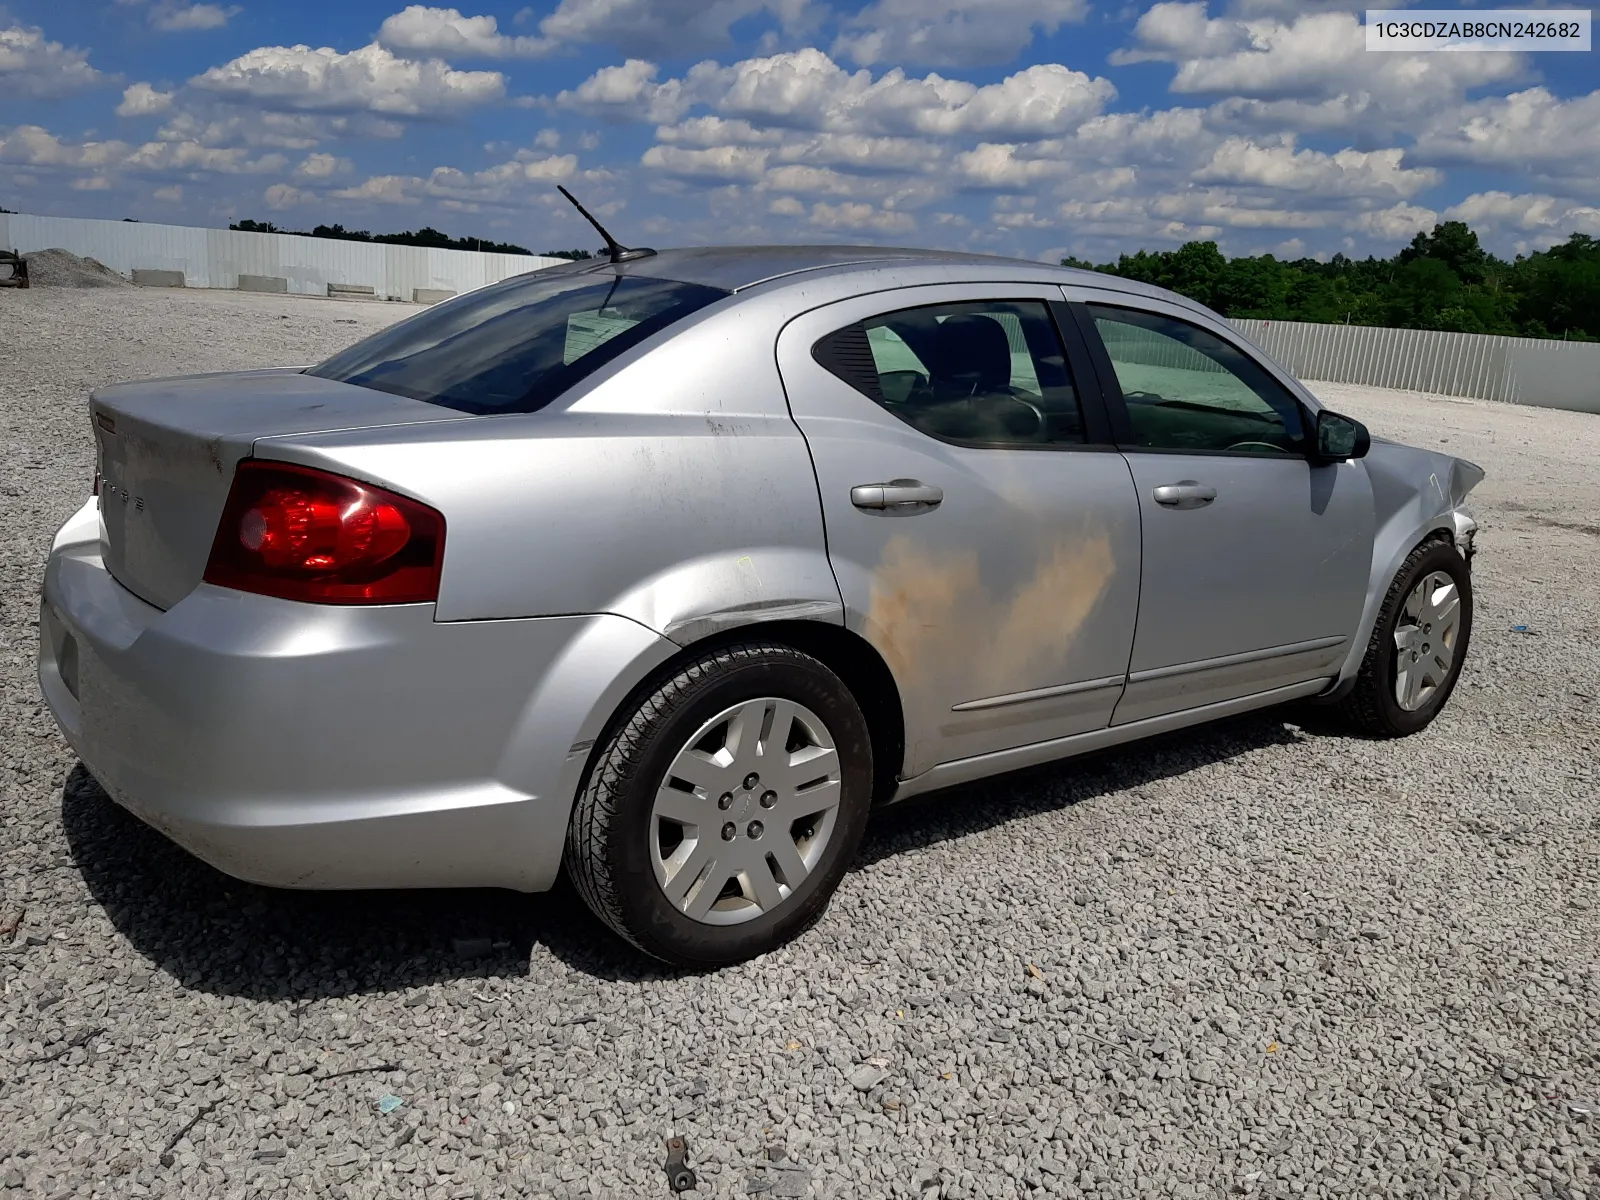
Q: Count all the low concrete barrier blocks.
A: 4